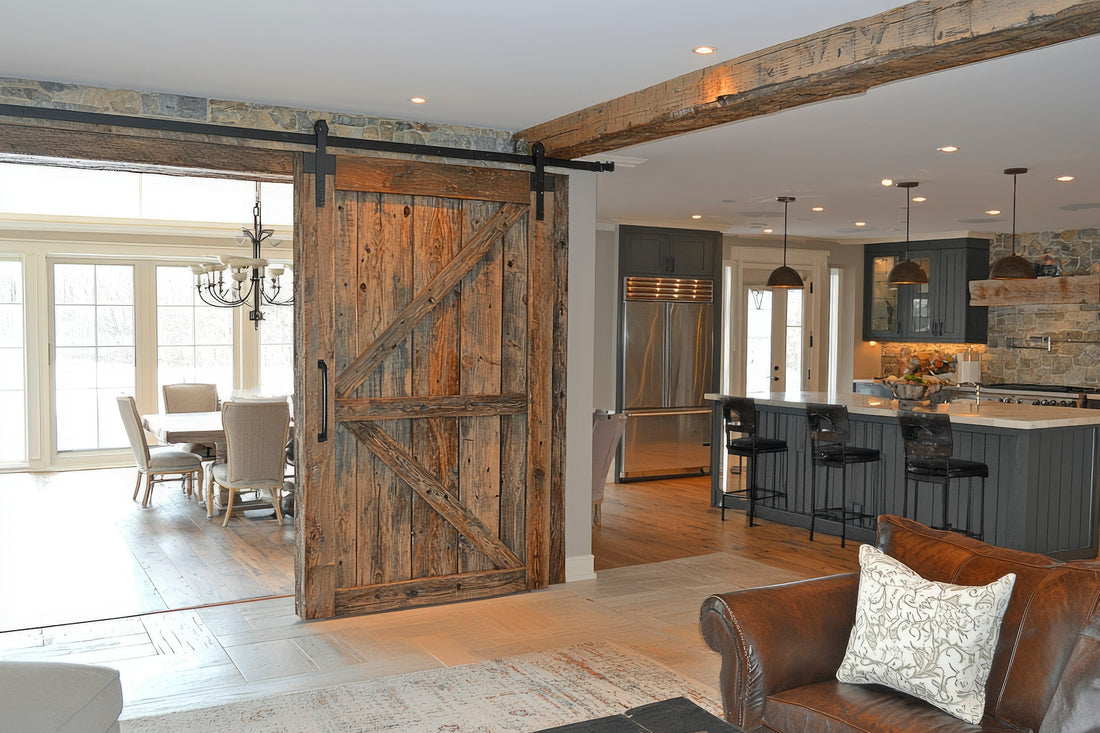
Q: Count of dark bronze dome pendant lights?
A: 3